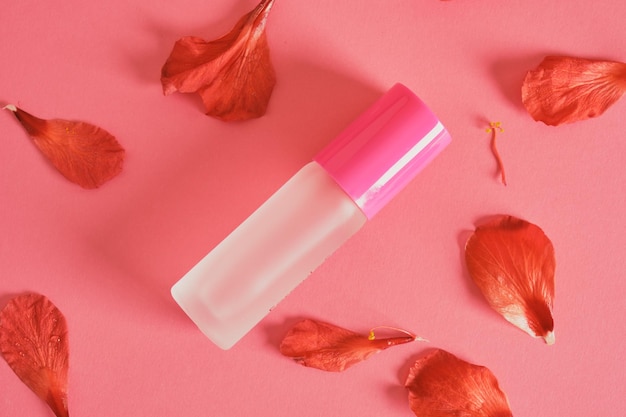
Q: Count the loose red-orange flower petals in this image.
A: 7